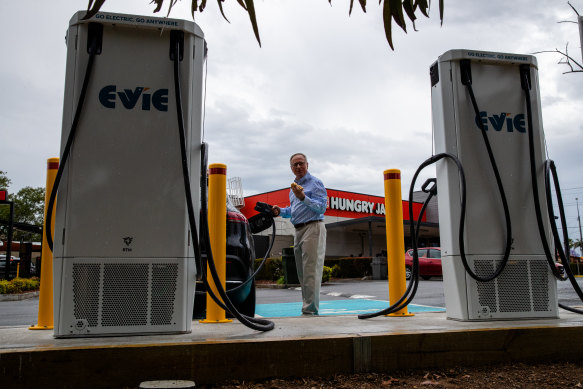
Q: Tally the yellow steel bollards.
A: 3